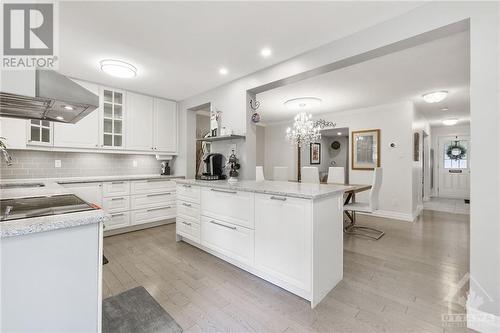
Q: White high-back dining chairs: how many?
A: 5